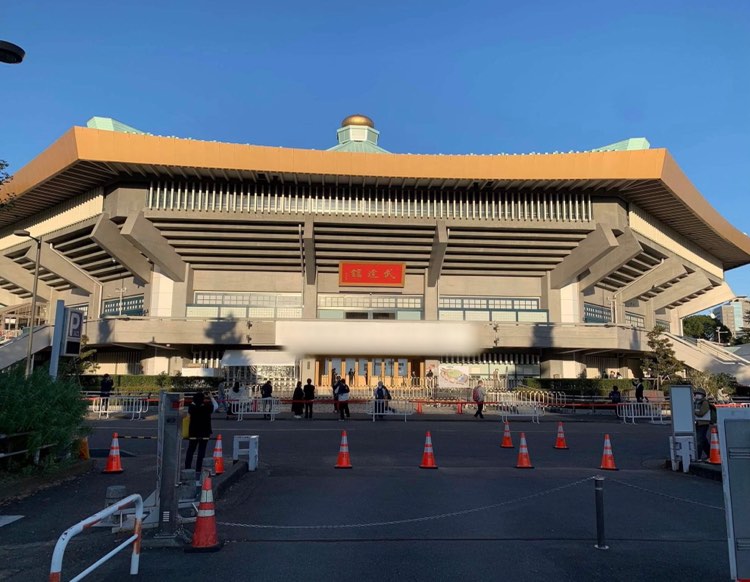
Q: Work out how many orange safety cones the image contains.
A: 10